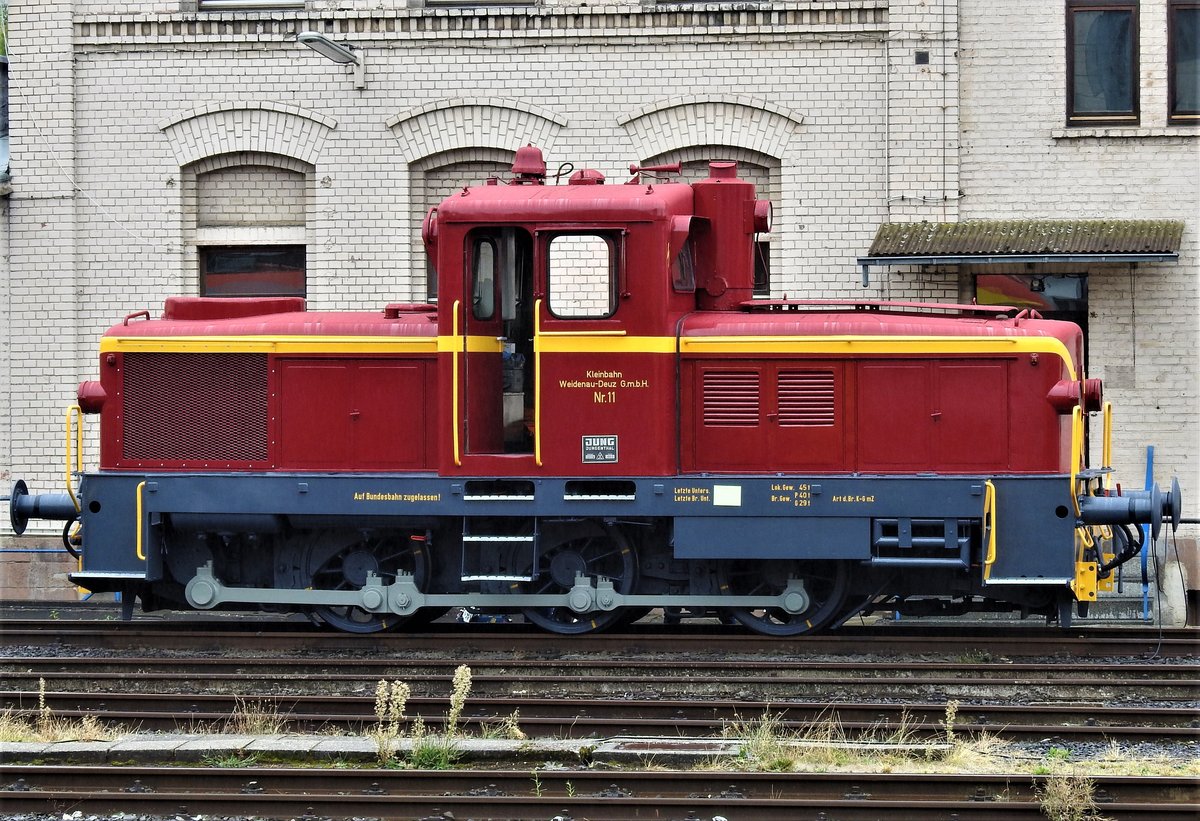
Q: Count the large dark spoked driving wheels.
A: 3